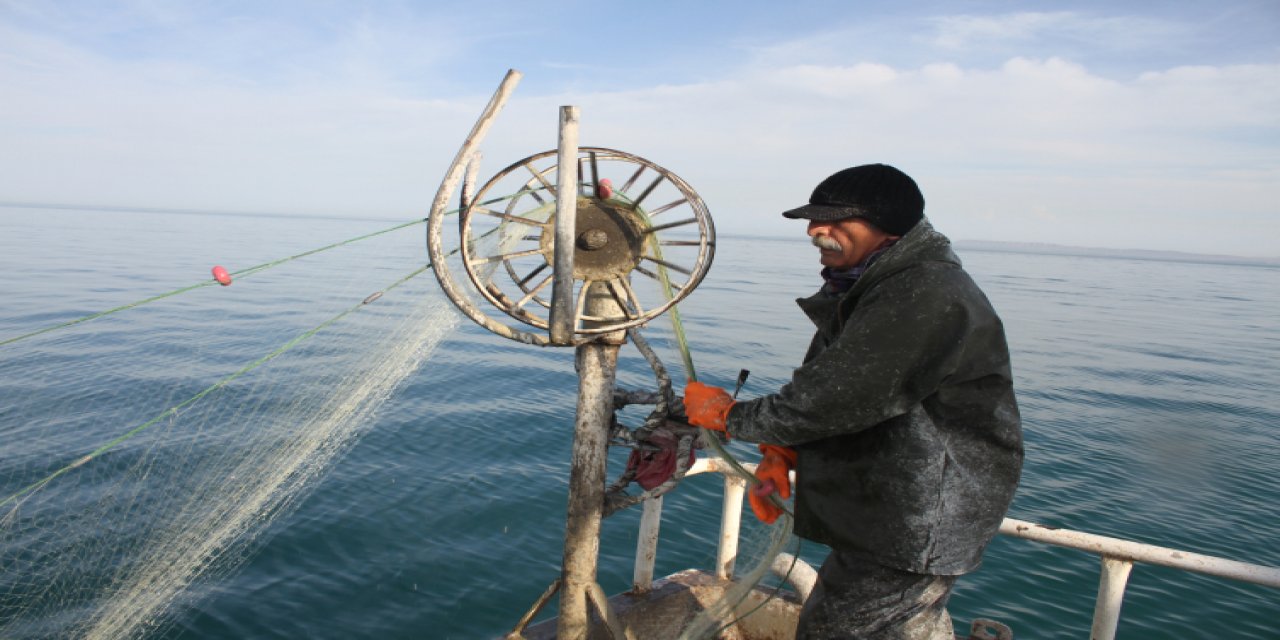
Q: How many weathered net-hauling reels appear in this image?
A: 1